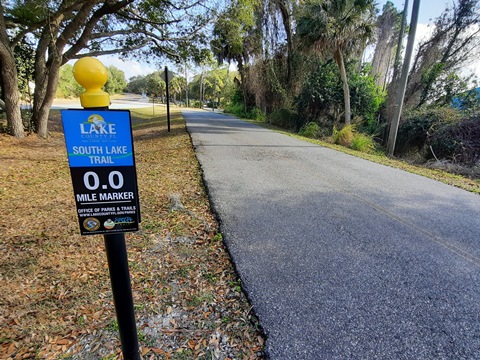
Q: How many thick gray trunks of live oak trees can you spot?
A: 3